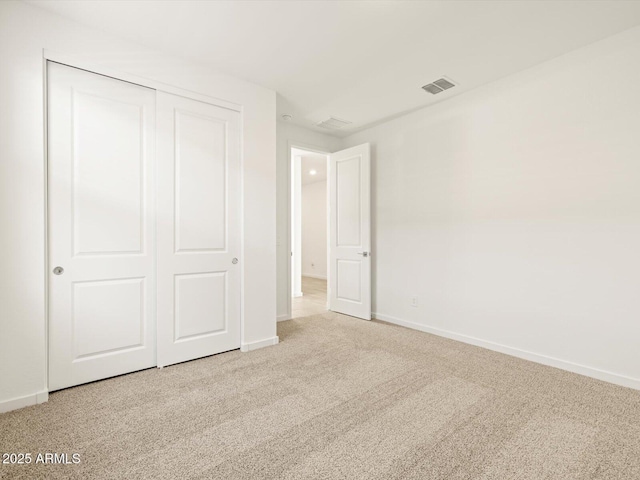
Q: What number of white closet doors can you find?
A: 2